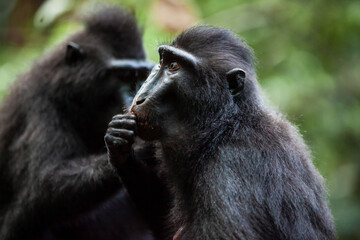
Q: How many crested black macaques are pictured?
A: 2